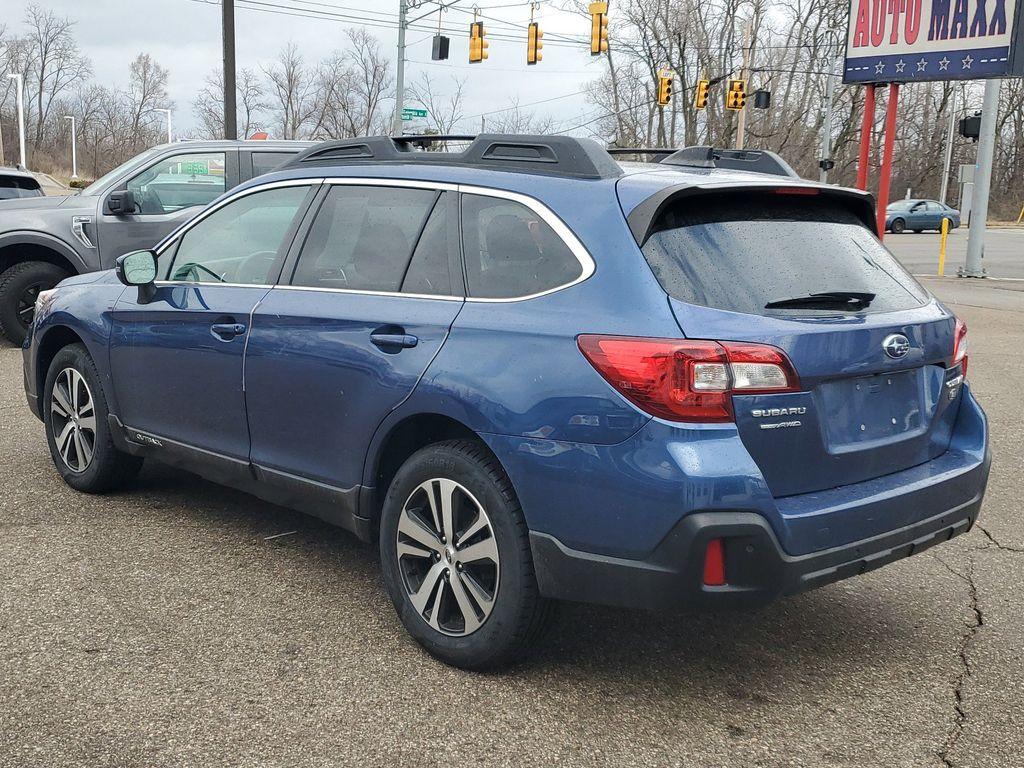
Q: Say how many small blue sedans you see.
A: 1